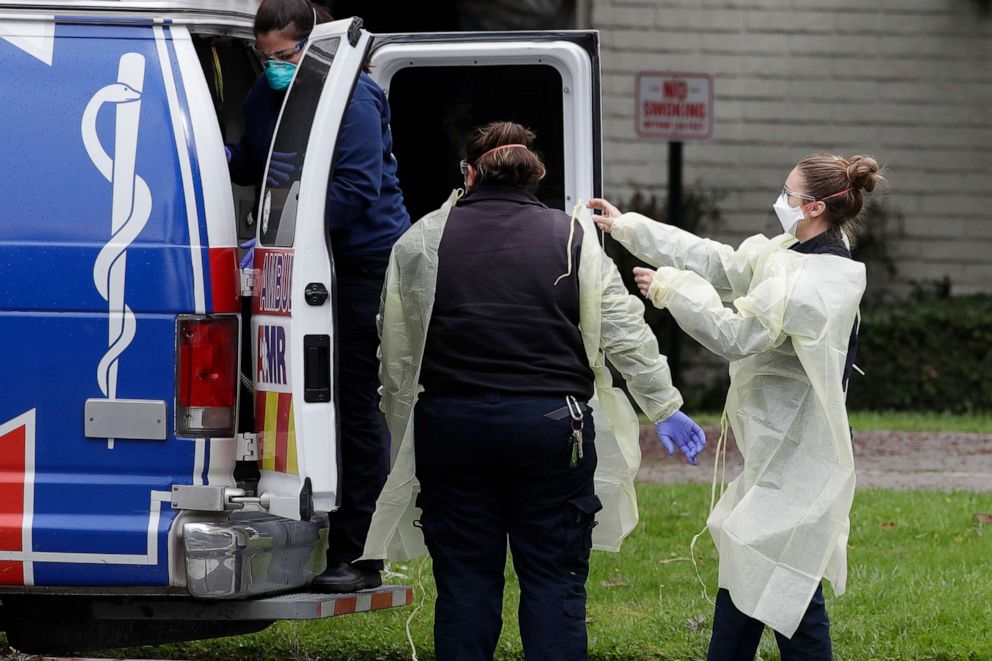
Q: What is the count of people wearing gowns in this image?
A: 2